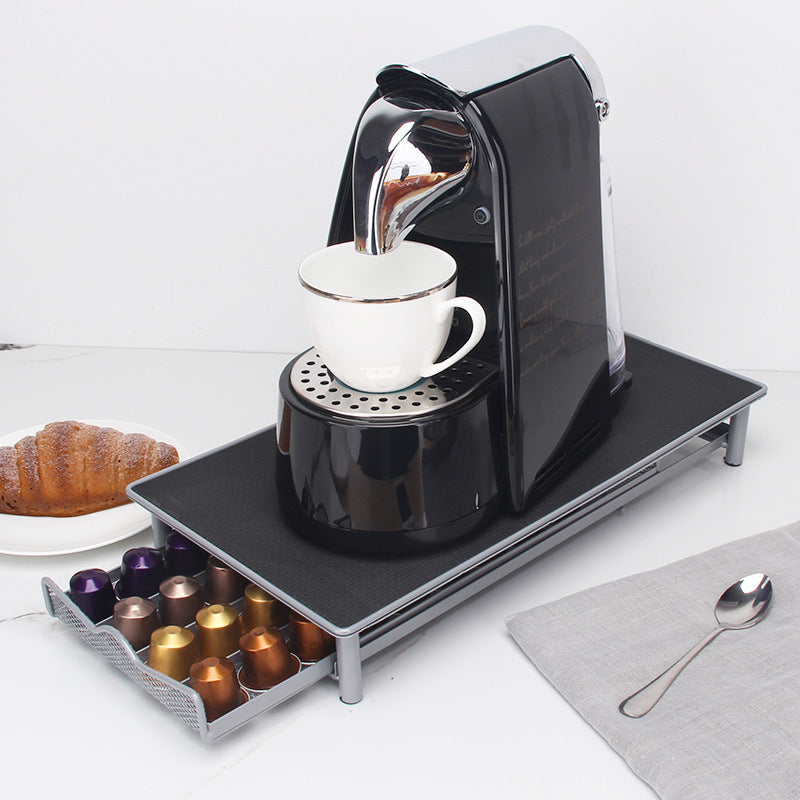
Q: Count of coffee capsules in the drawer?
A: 12